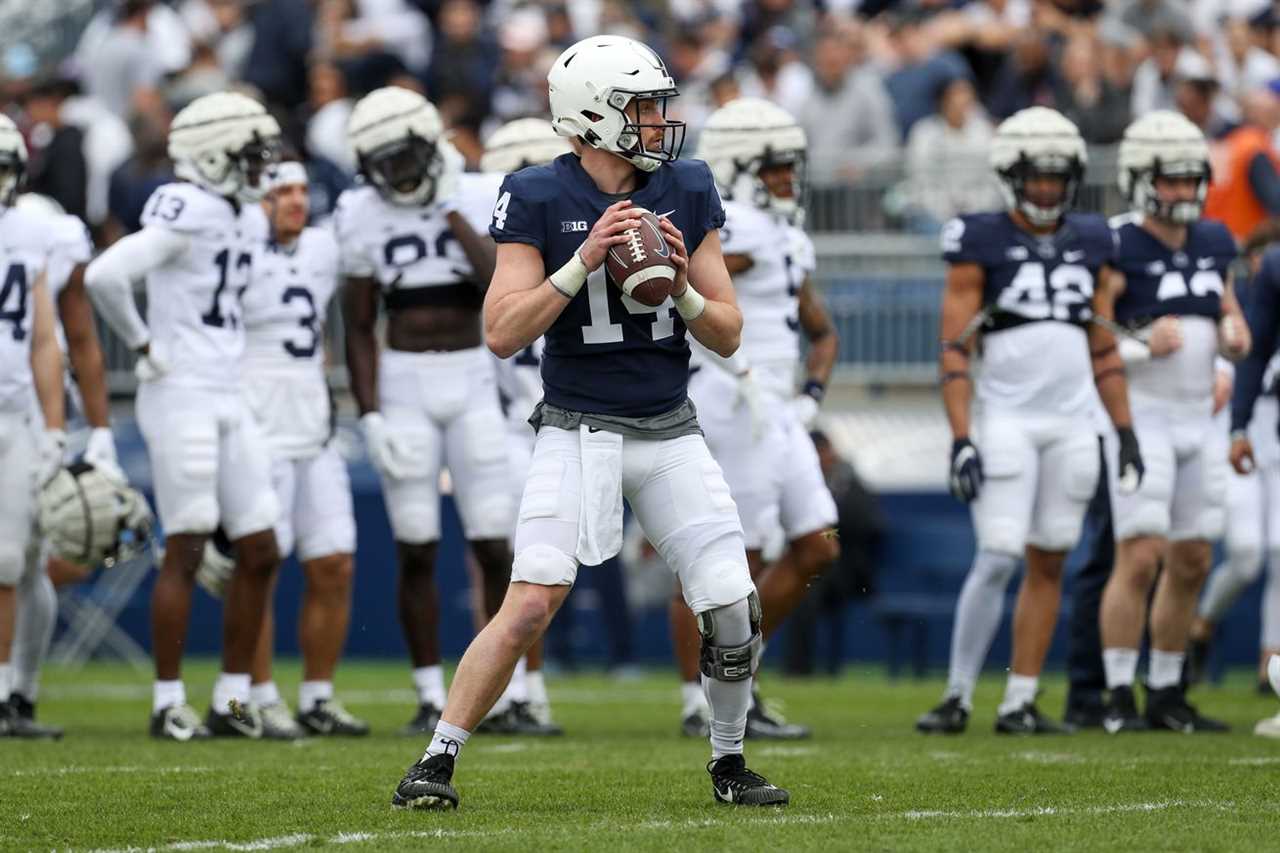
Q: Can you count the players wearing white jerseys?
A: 7